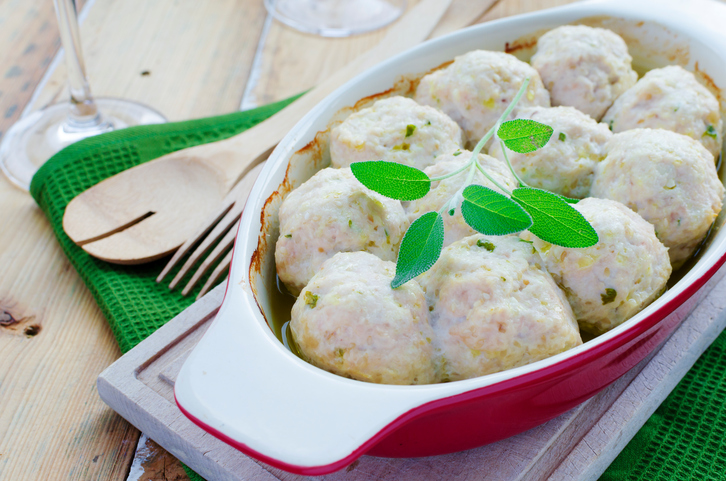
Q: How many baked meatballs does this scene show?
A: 11